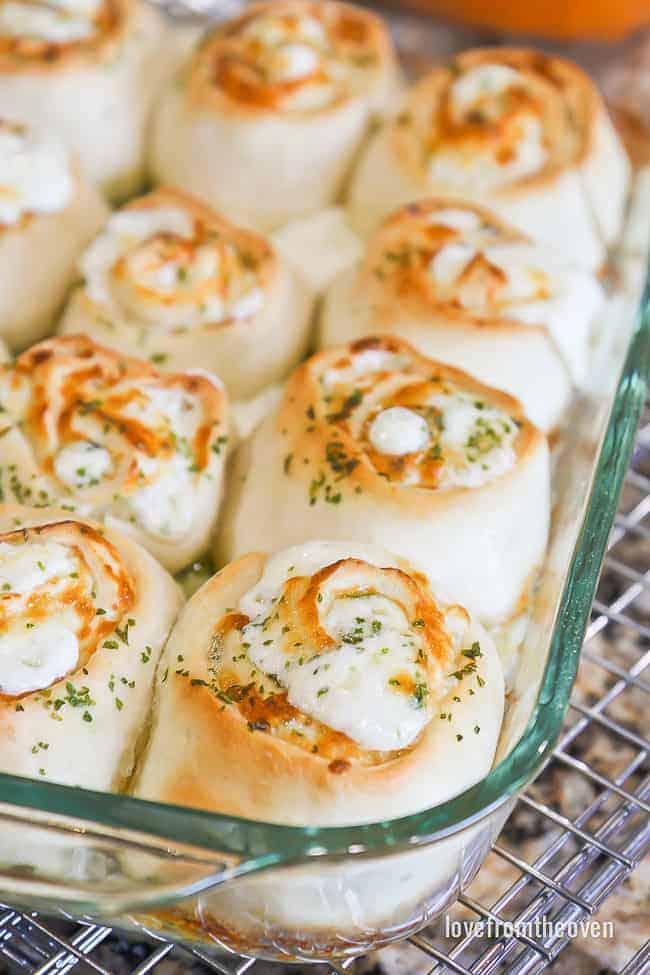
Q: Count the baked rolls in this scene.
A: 10